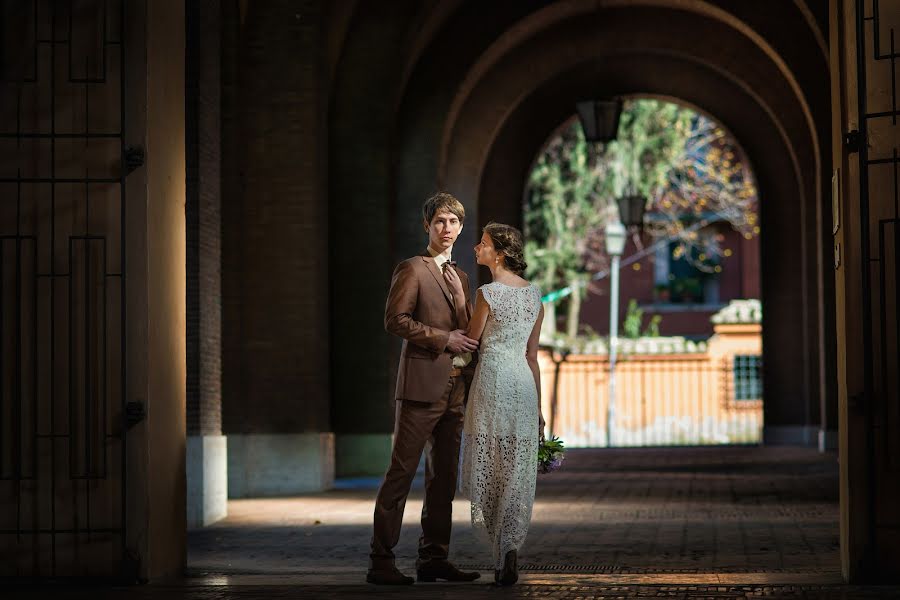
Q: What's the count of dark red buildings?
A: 1